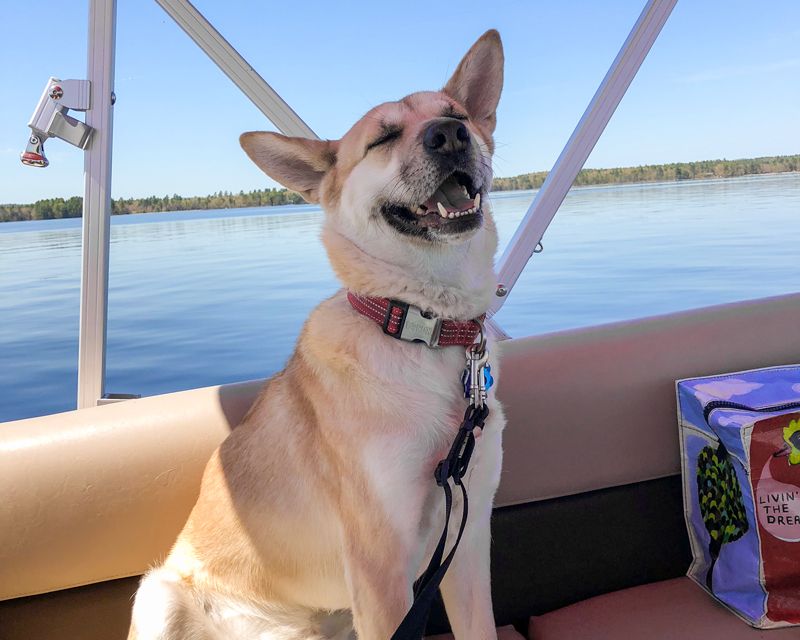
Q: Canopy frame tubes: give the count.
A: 3